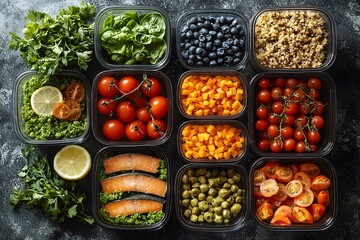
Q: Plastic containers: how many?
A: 11